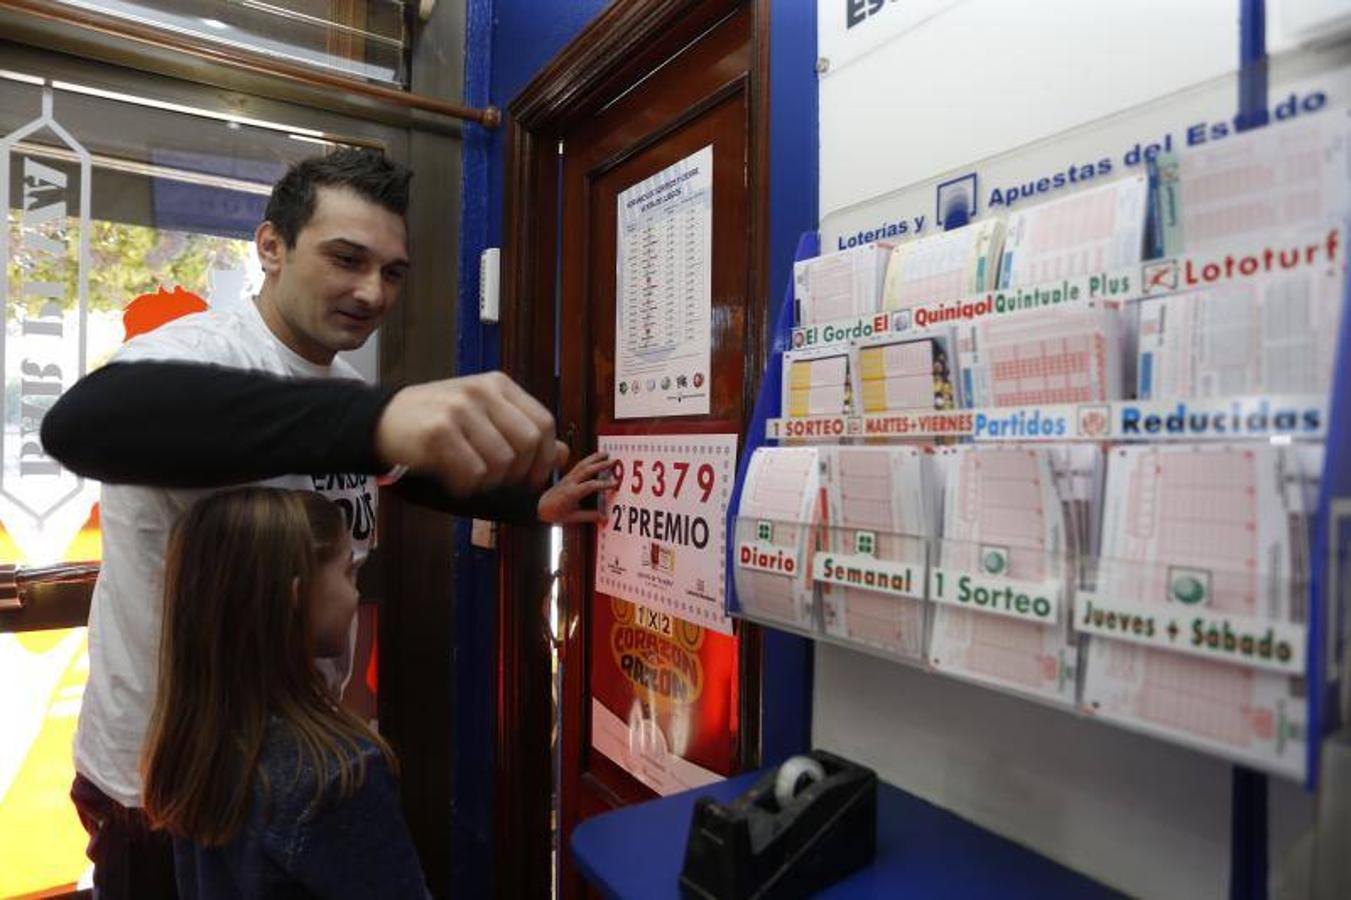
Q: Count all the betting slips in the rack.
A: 12